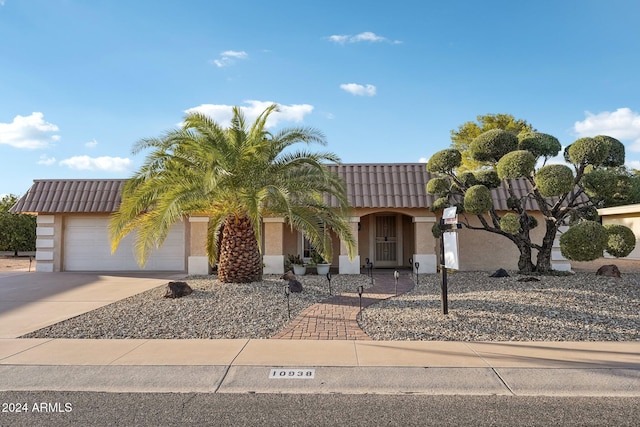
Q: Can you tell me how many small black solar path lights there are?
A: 8